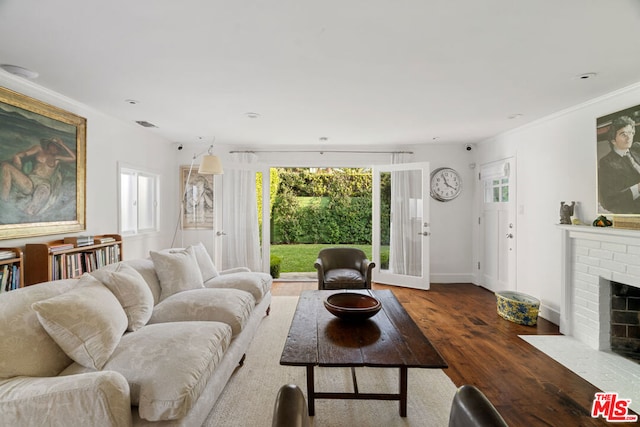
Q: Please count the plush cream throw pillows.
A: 4